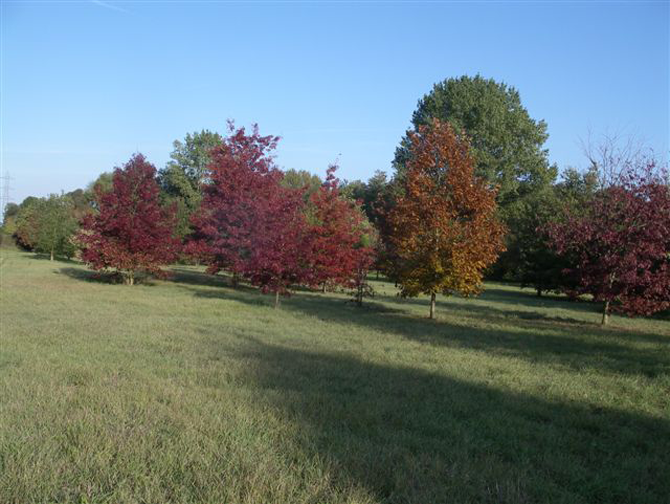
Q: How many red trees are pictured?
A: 4